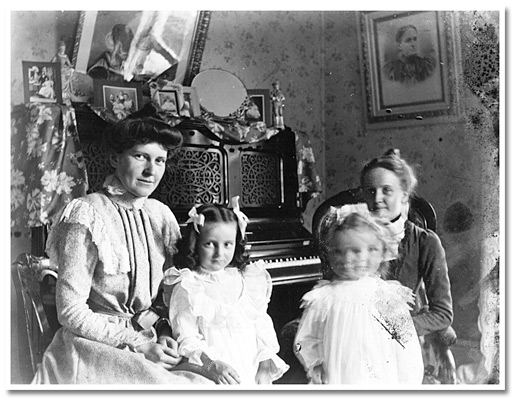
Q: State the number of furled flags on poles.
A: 0